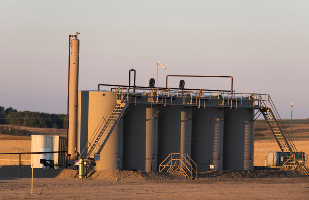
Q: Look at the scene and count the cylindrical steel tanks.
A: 5